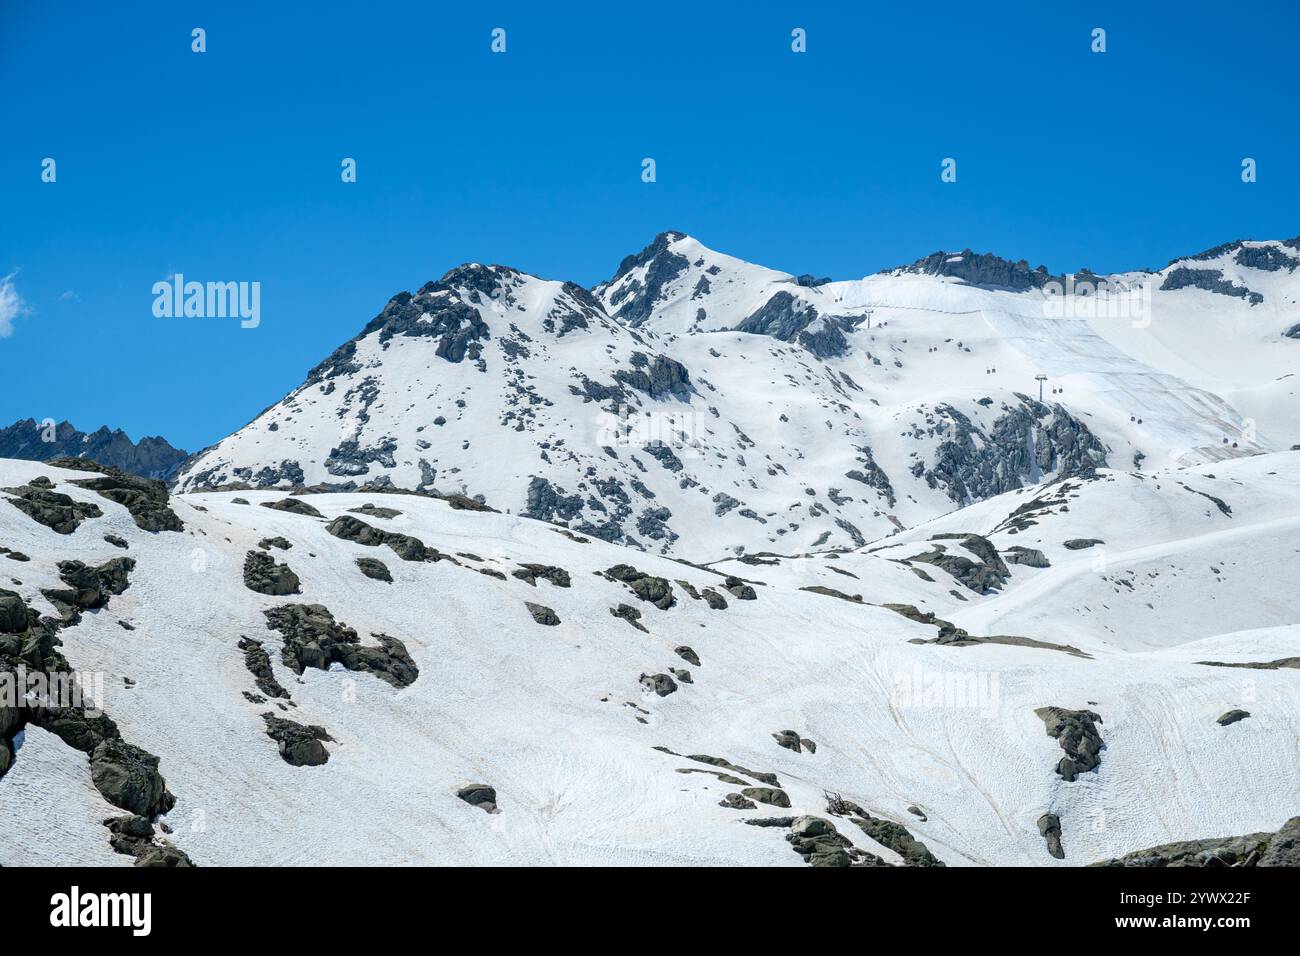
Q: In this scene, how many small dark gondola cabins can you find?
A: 14